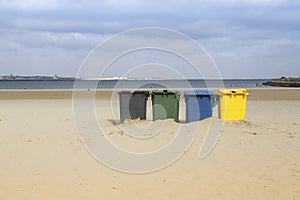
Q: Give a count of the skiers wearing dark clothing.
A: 0